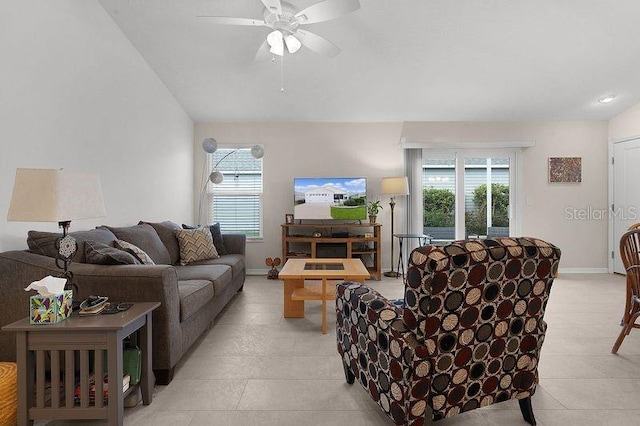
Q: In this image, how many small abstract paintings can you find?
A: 1